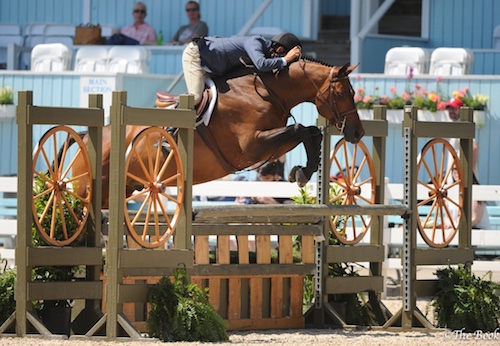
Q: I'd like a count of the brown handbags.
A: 1